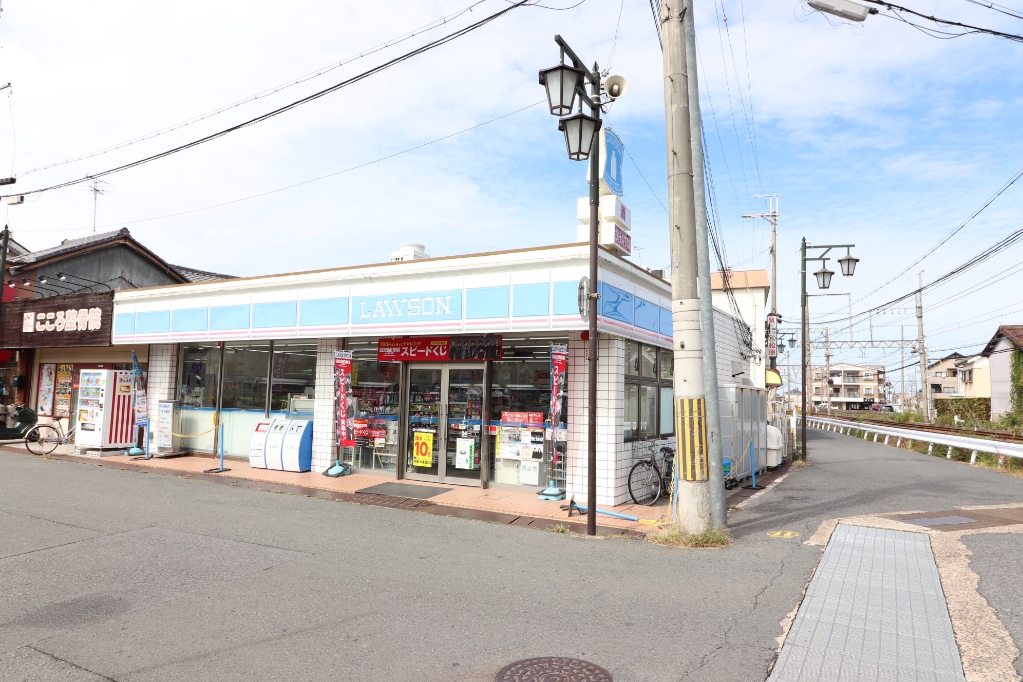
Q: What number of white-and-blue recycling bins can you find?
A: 3